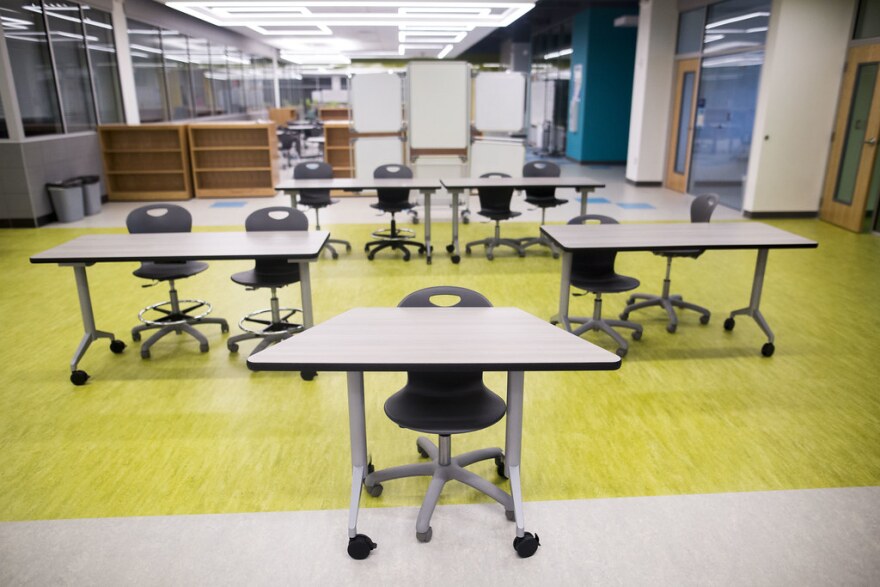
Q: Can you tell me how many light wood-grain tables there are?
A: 5